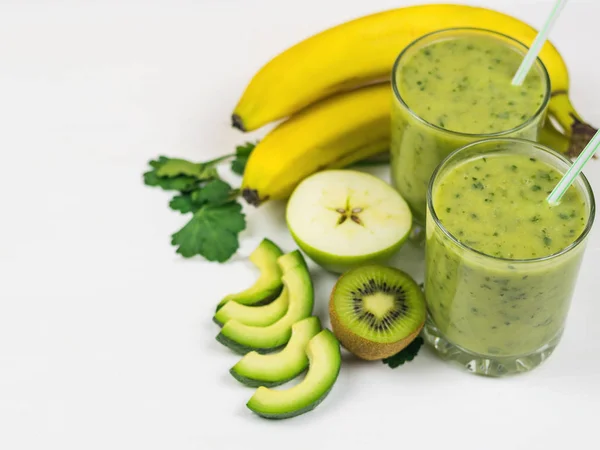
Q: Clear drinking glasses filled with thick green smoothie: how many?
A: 2